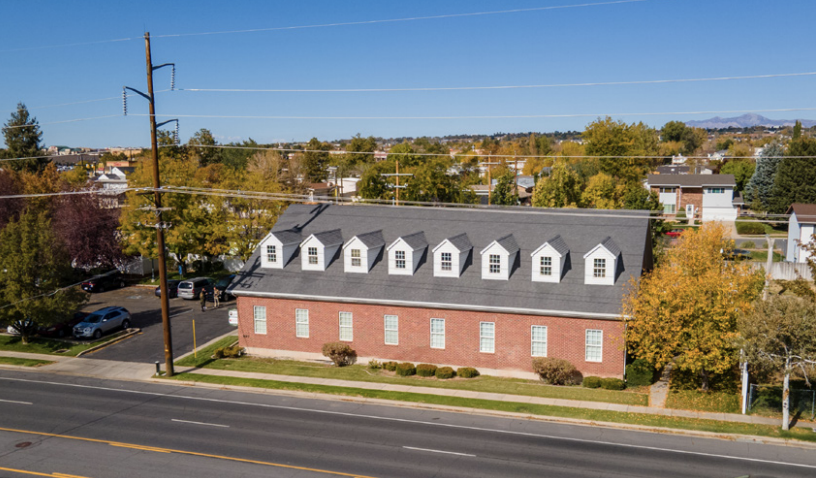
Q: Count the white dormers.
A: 8